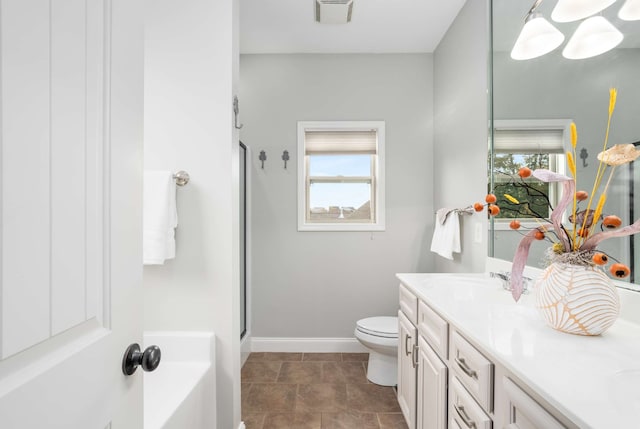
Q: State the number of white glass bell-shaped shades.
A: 4